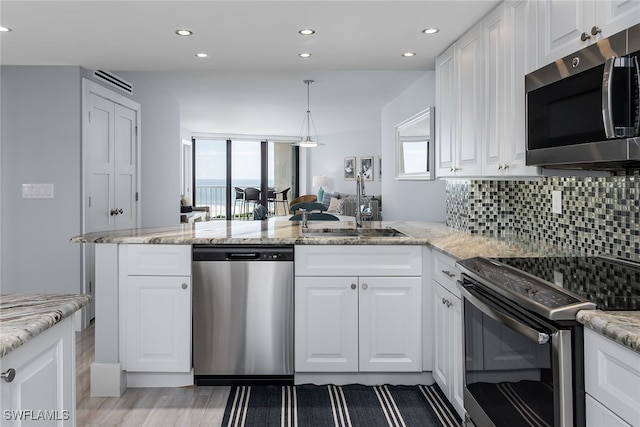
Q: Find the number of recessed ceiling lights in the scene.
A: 7